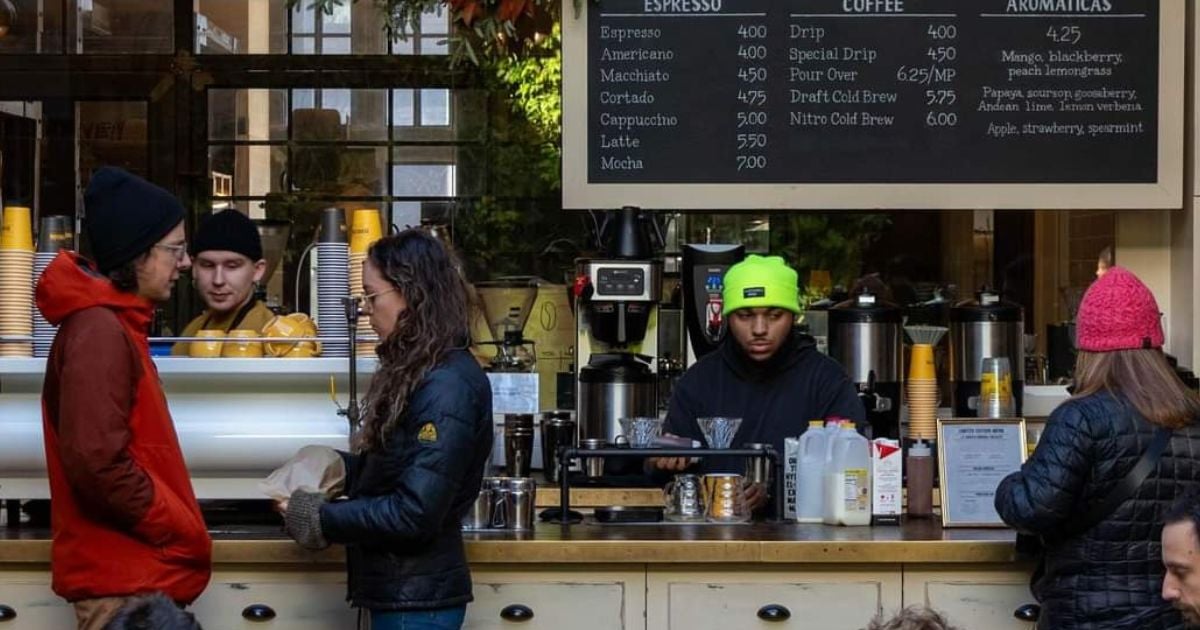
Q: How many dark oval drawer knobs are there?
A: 5